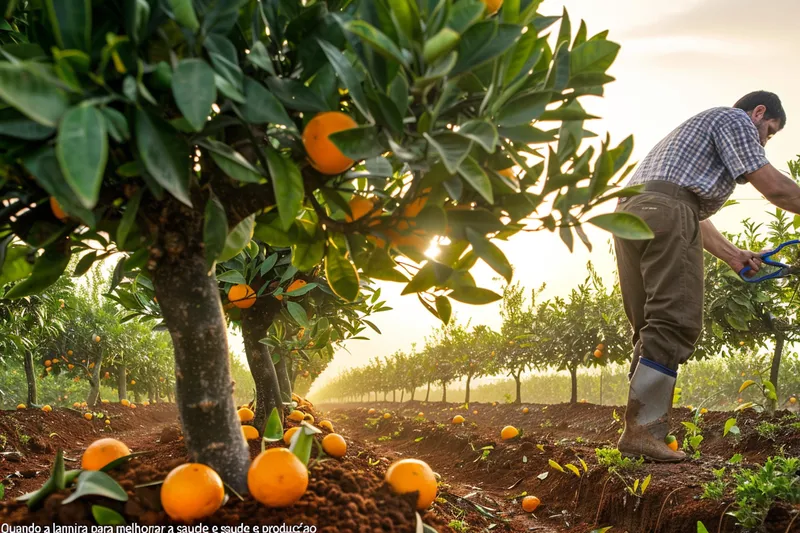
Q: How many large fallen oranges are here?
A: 4